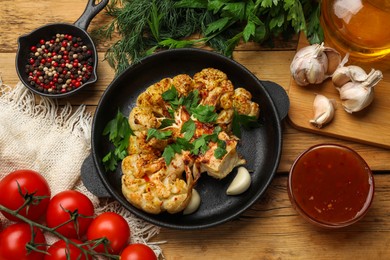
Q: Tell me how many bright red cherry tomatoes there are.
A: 6